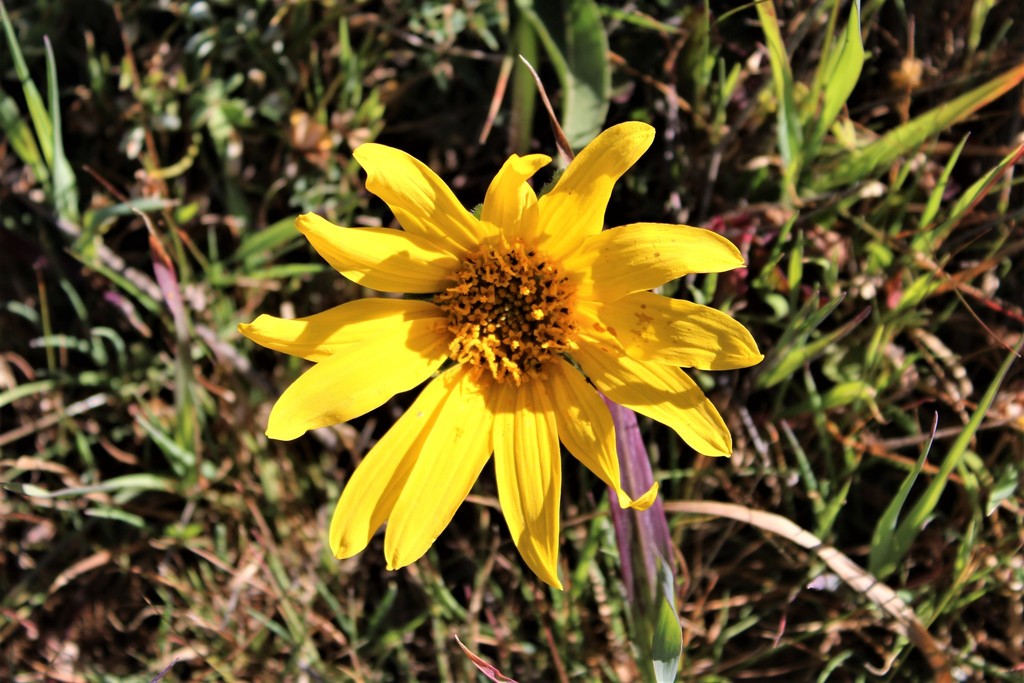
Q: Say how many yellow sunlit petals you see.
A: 13